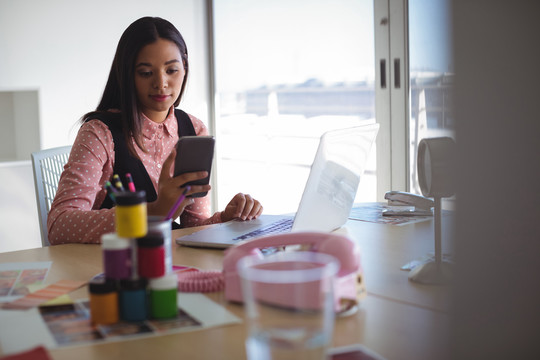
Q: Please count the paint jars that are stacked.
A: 6